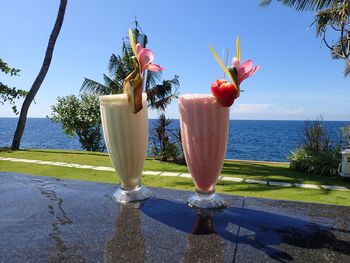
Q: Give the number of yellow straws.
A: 3